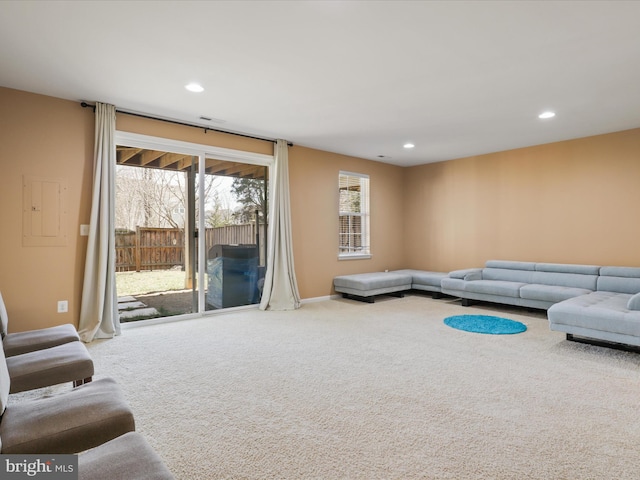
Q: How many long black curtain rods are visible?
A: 1